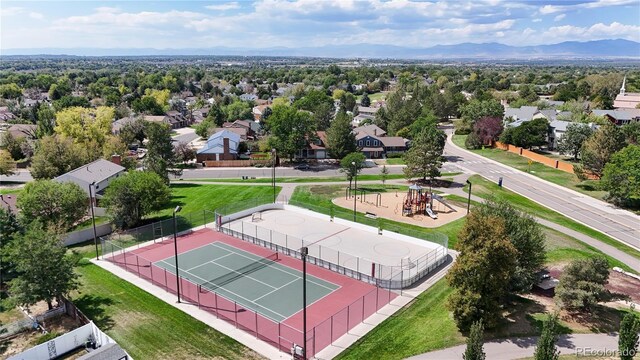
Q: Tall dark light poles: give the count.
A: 6